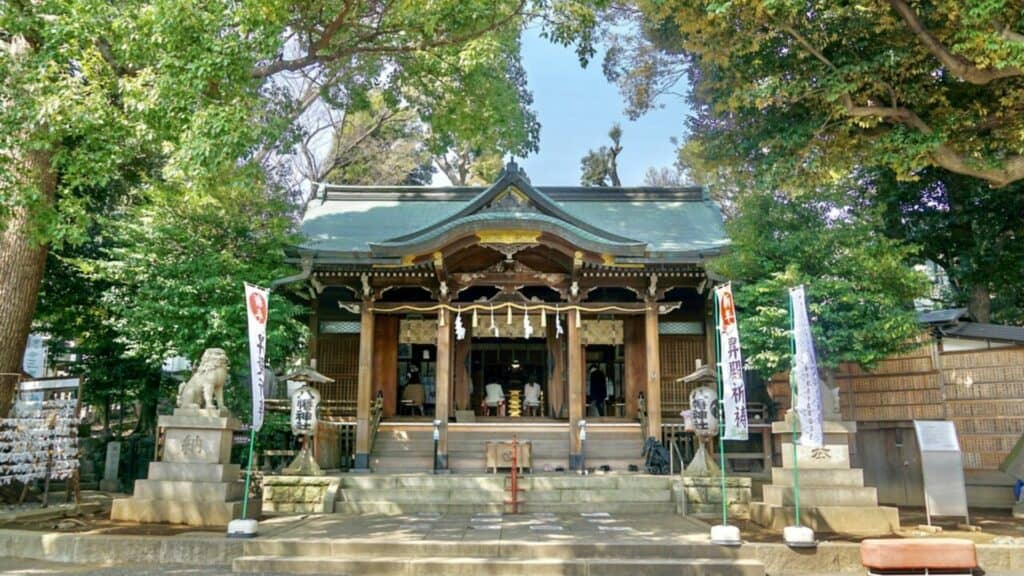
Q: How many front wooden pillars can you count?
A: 4